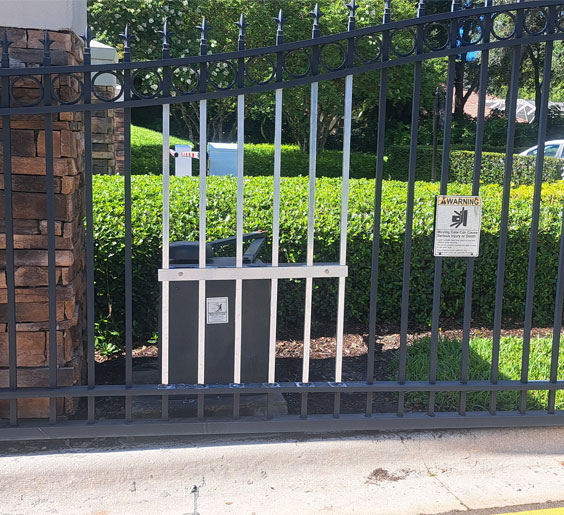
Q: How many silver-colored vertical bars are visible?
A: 6